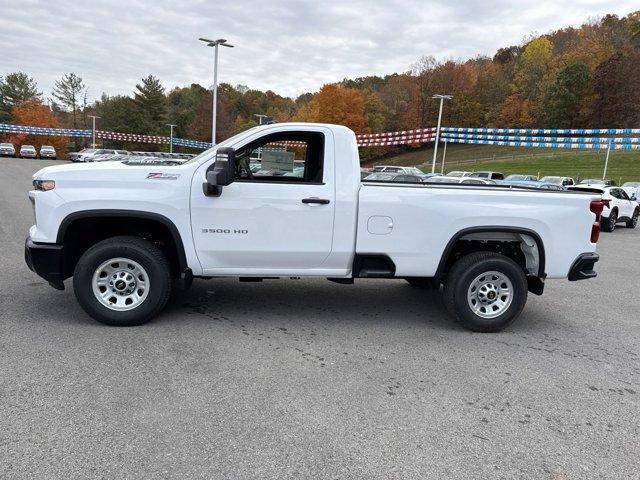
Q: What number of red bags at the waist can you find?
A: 0